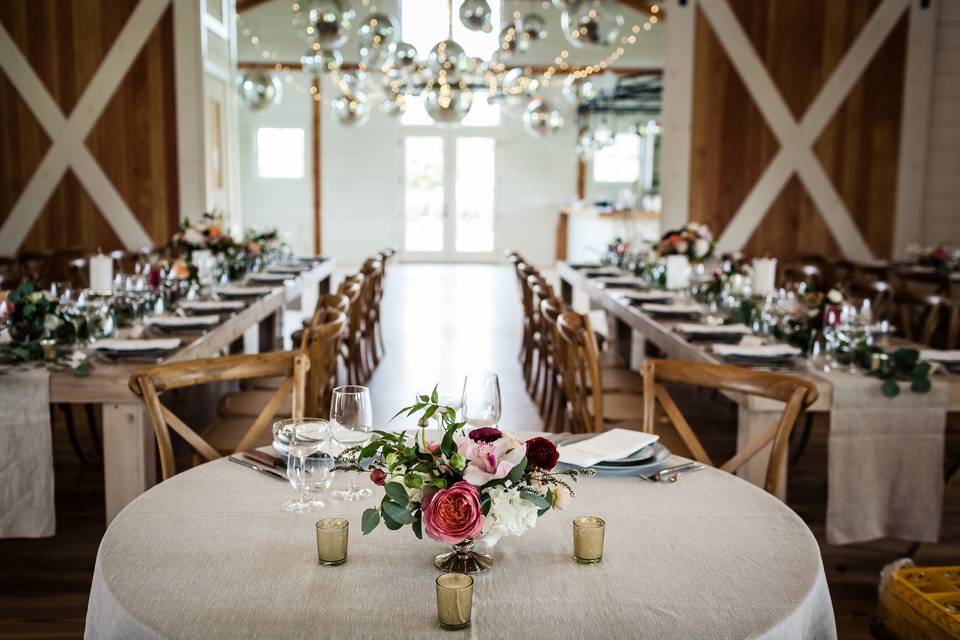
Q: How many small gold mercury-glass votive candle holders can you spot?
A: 3